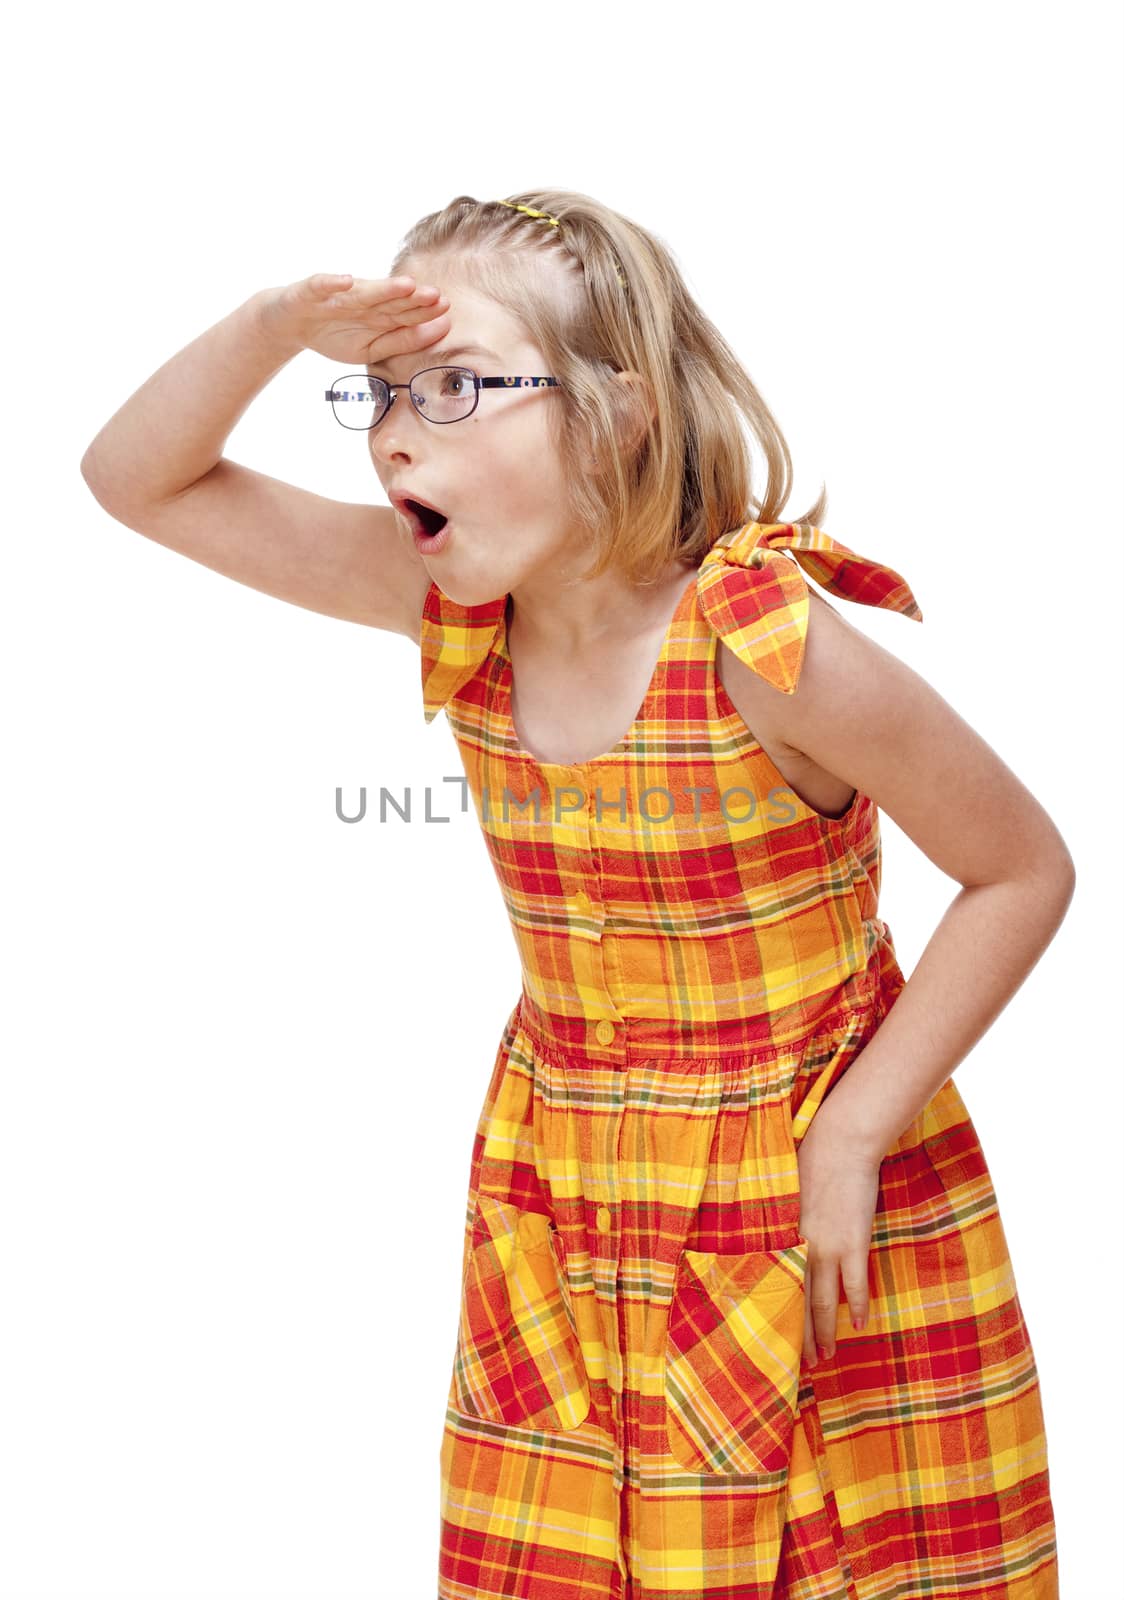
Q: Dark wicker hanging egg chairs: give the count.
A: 0